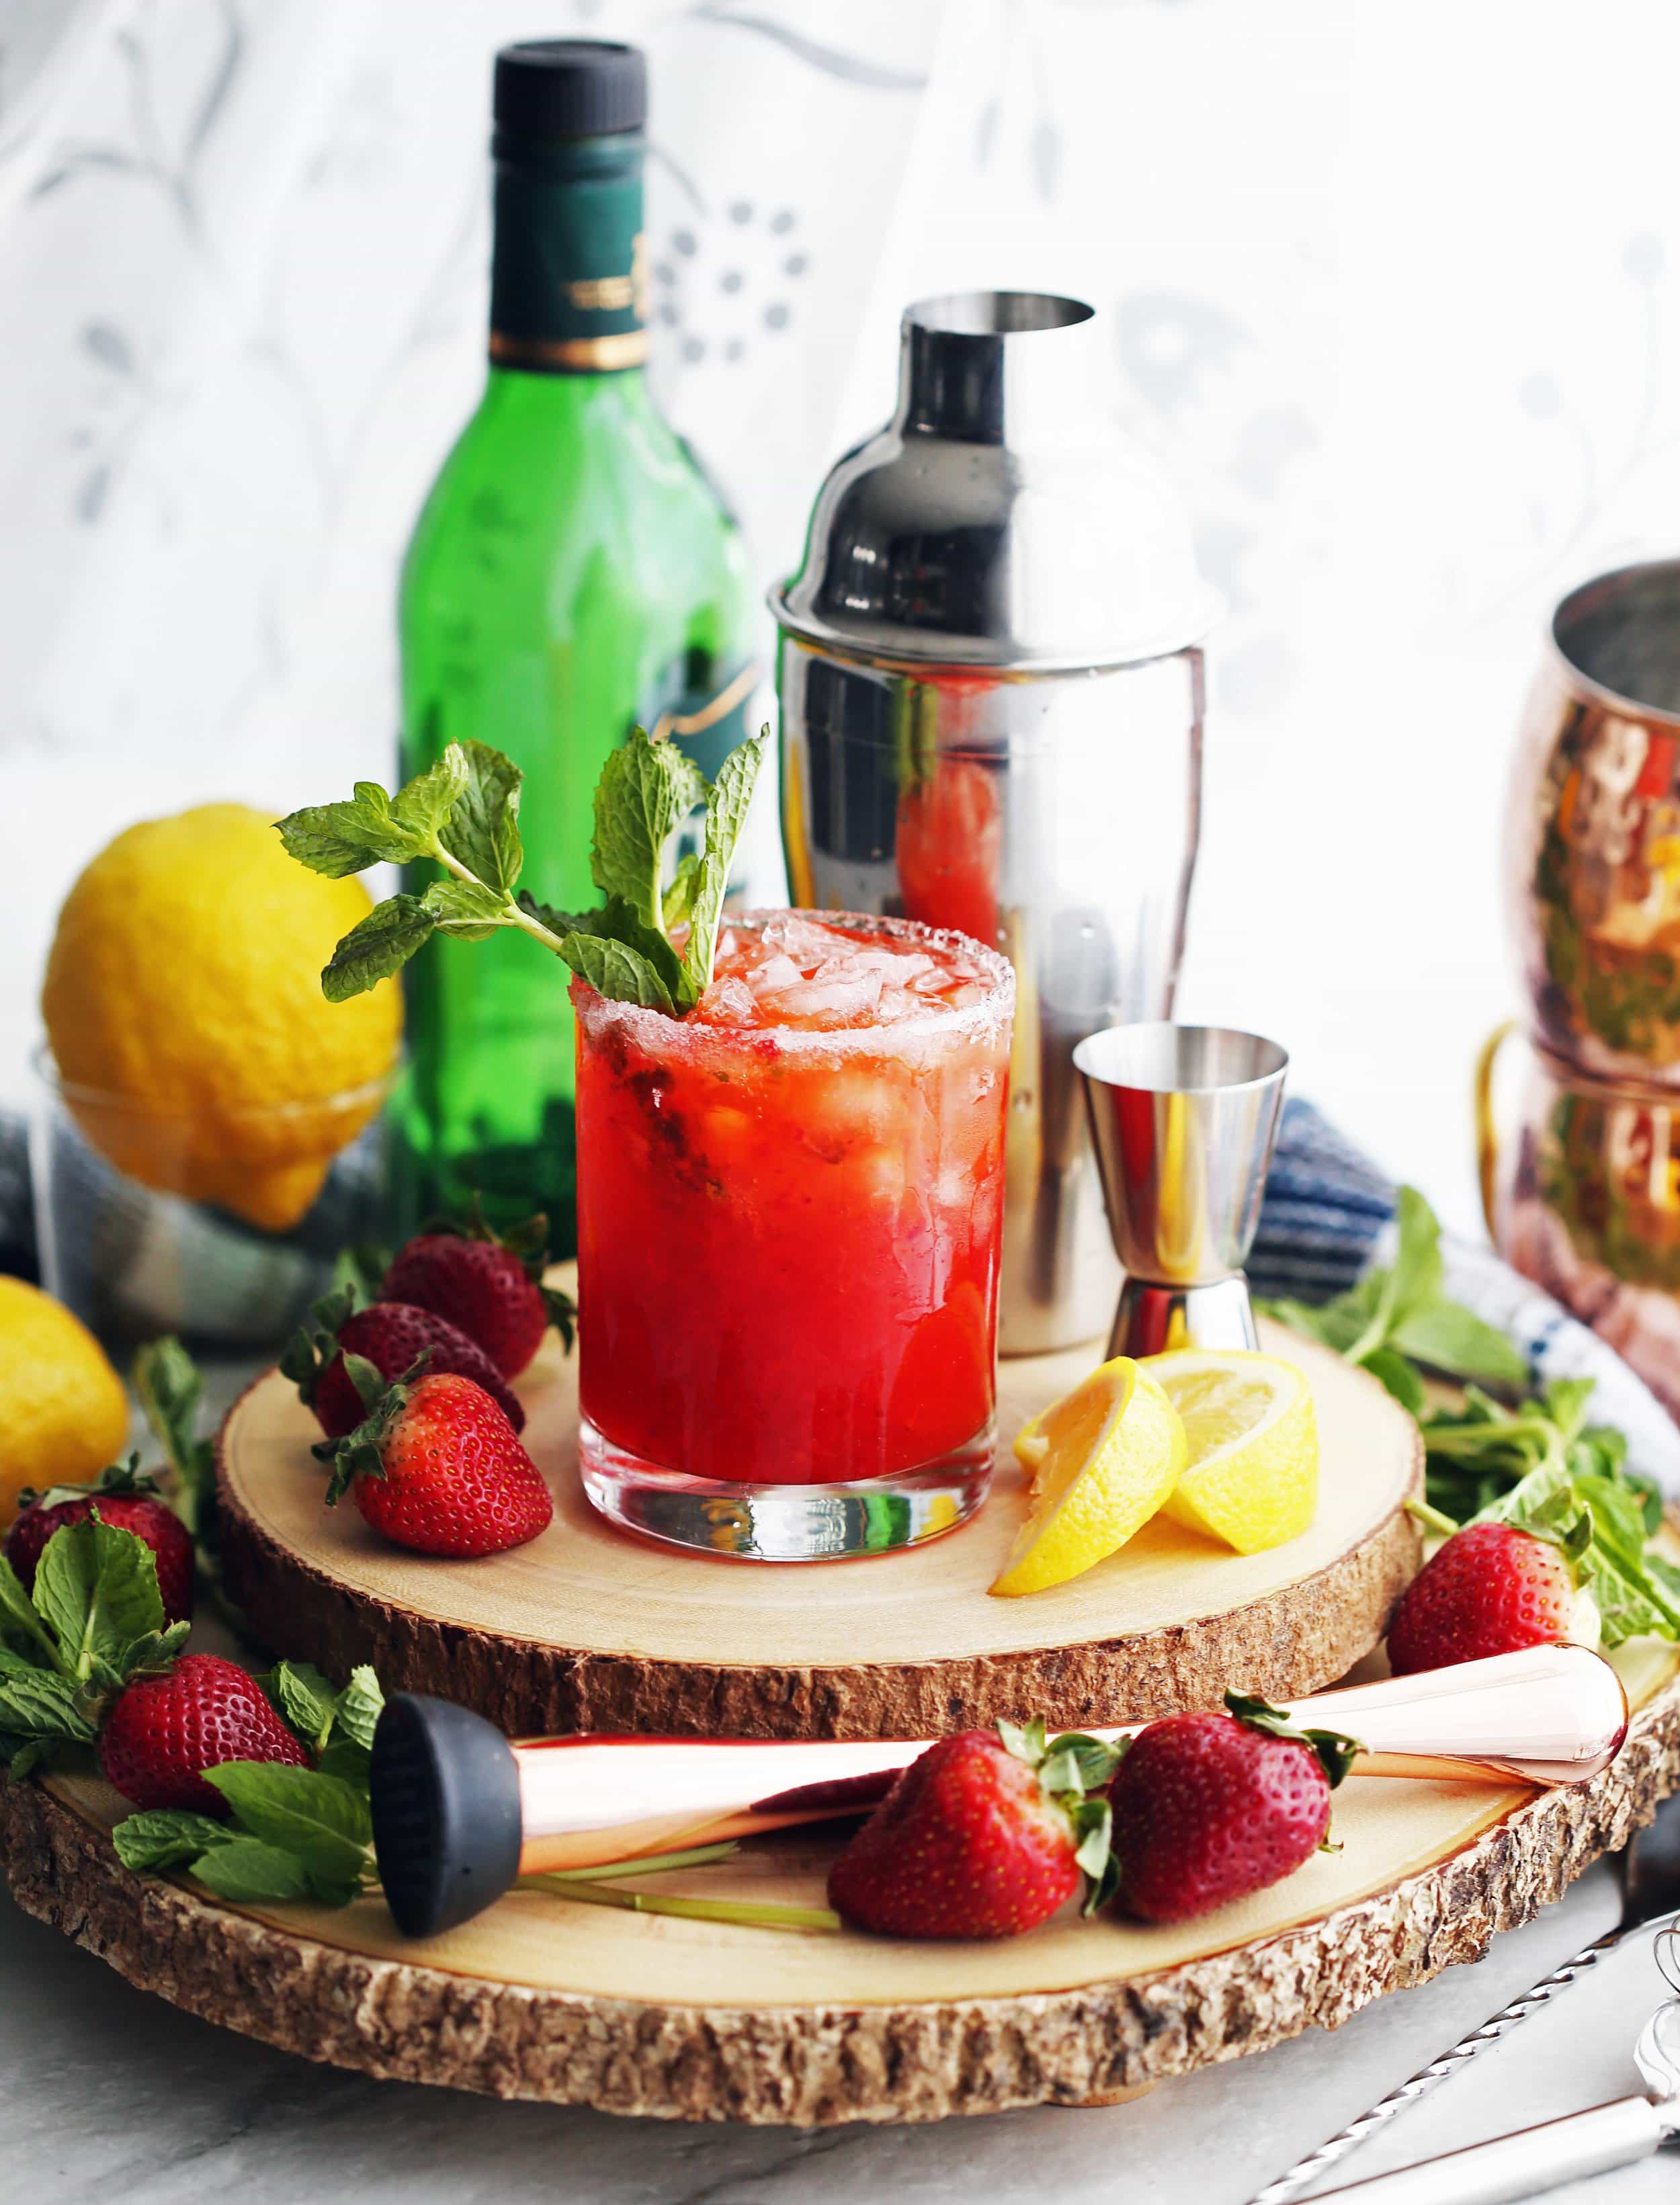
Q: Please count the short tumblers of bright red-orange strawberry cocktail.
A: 1